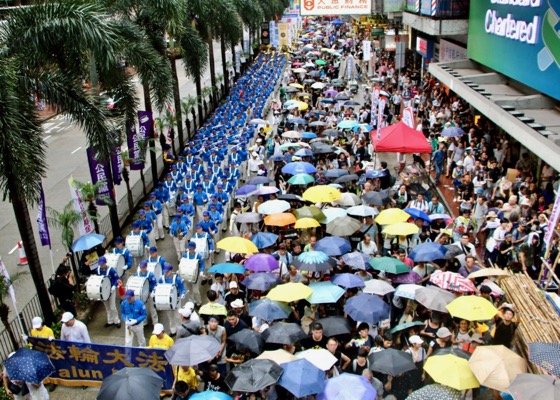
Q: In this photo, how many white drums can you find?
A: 8